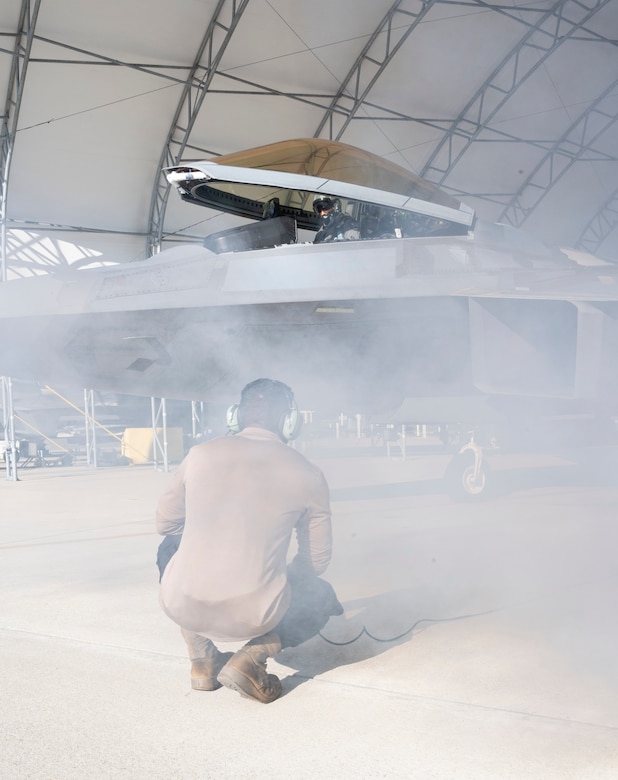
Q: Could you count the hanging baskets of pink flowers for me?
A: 0